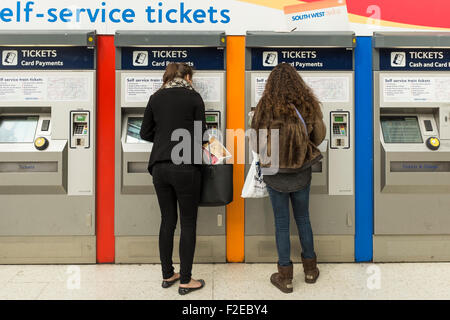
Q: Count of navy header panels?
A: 4